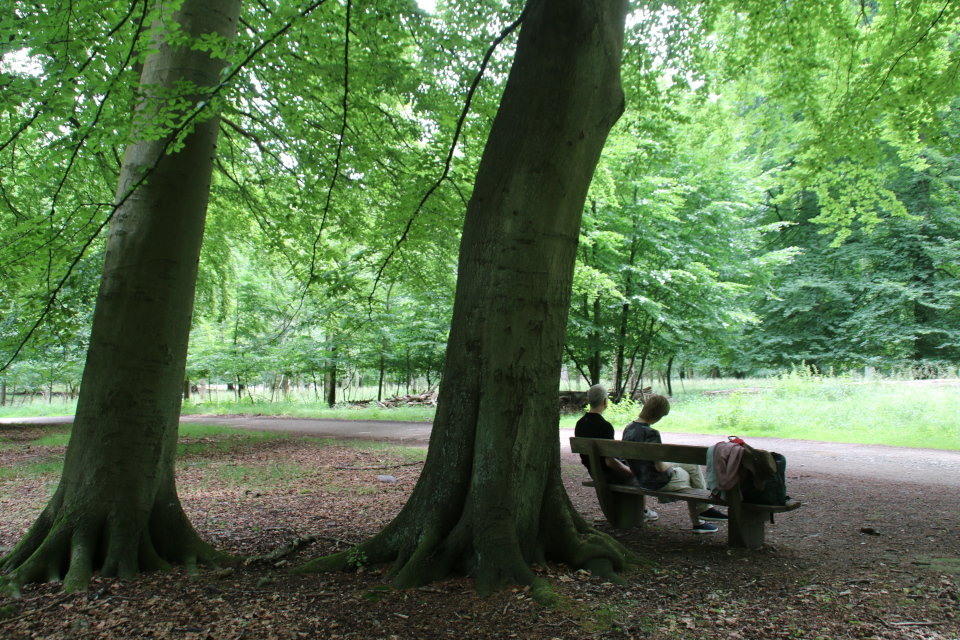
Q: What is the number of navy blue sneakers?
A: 2